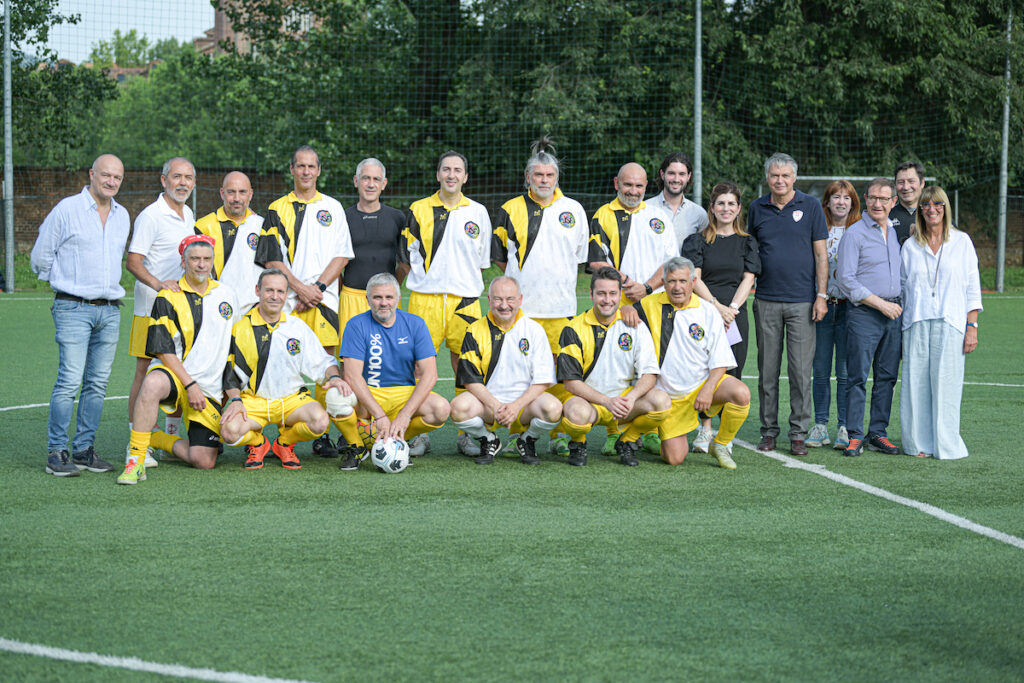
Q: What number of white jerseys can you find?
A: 10